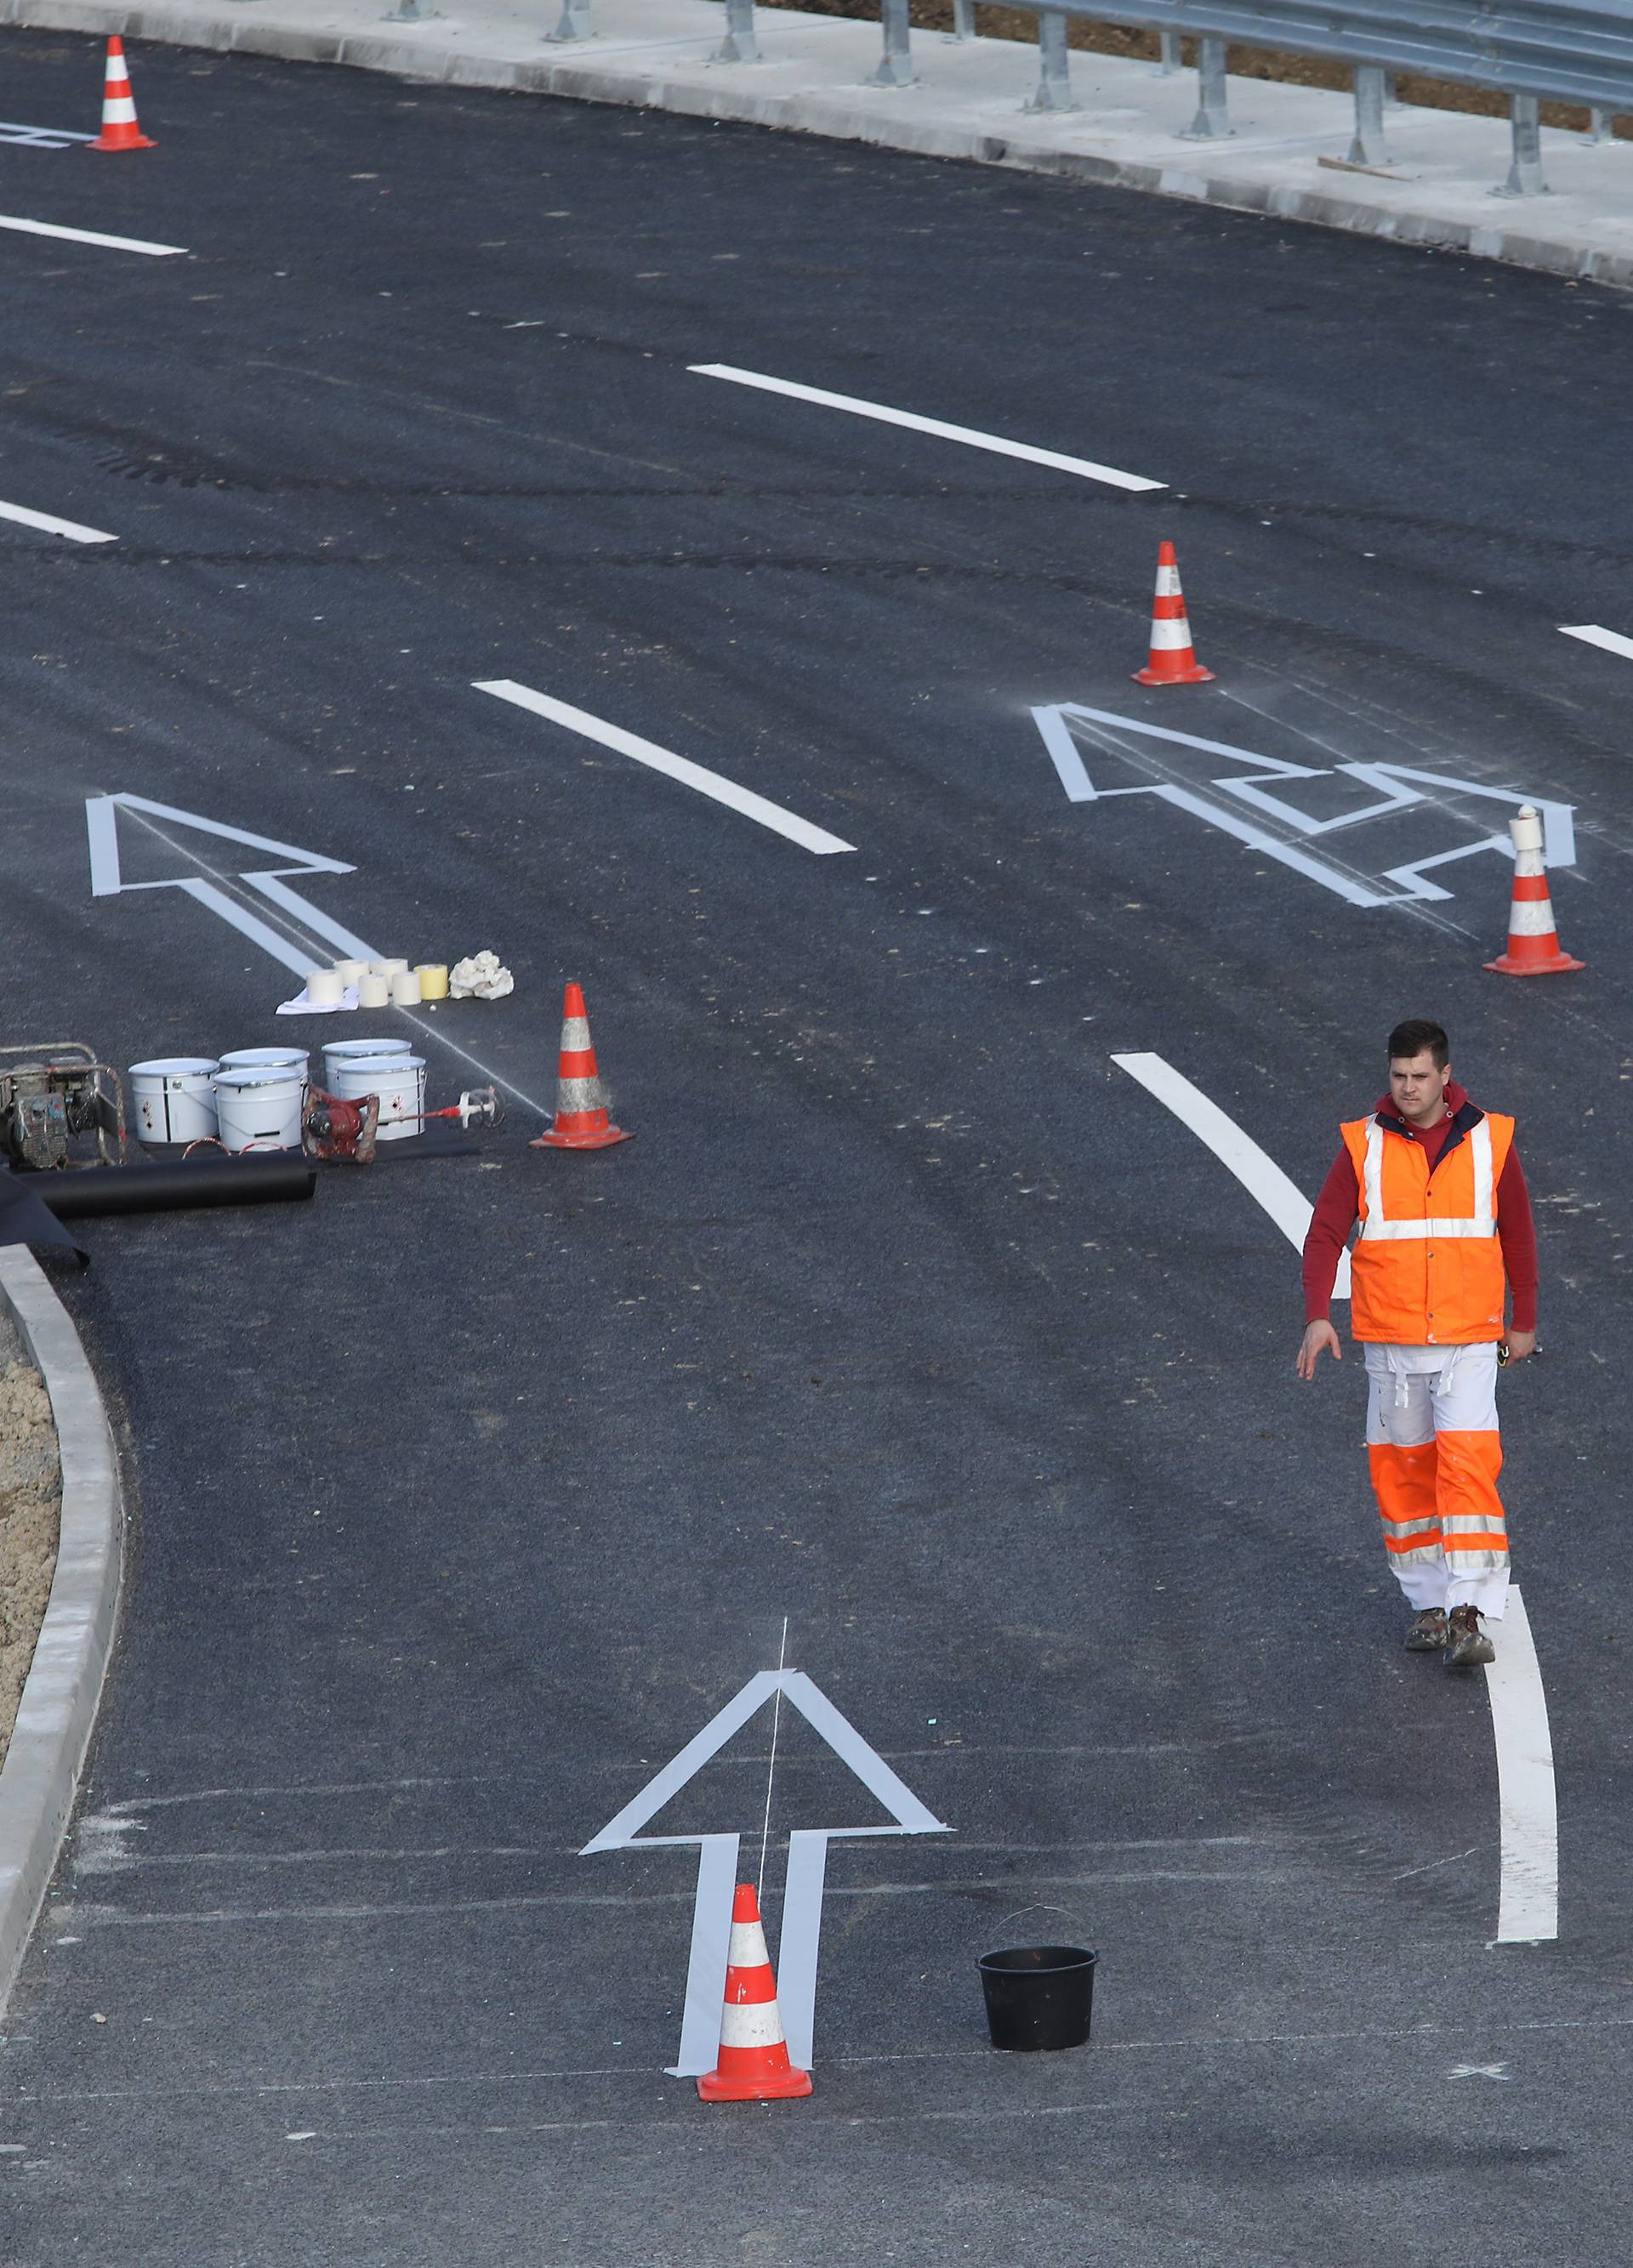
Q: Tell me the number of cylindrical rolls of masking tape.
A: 7